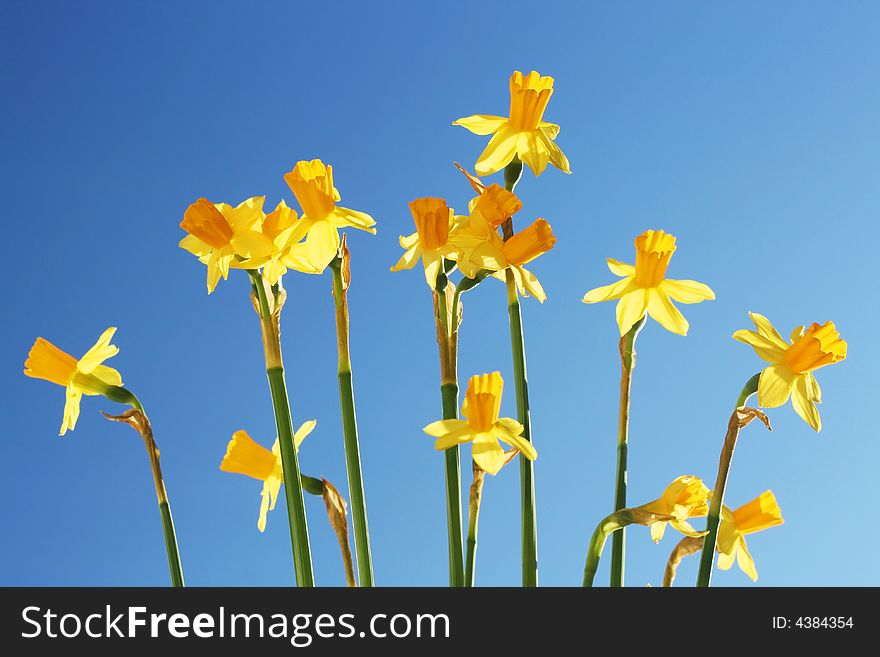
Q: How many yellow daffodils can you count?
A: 14